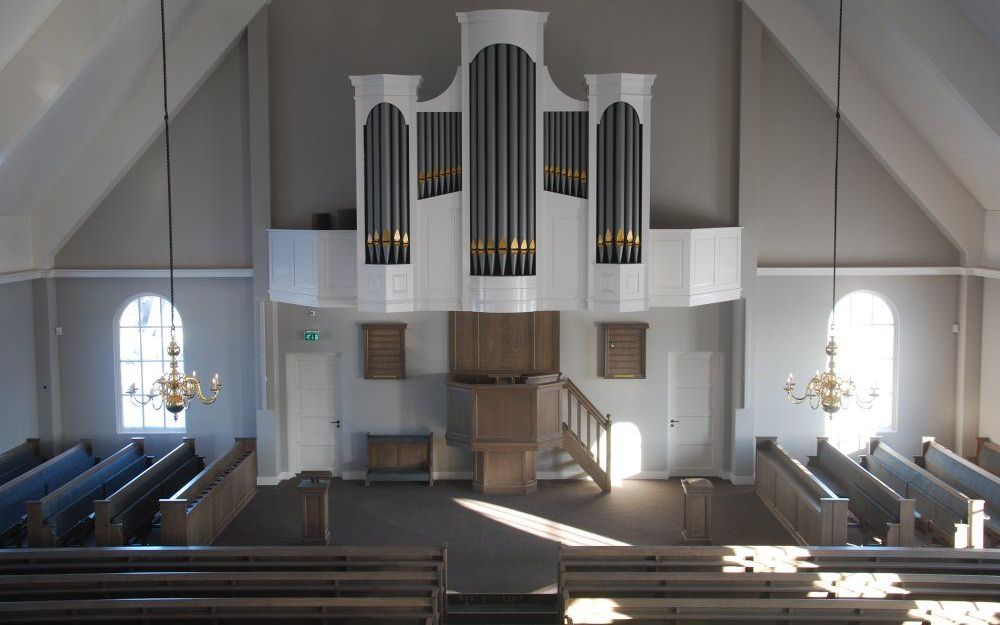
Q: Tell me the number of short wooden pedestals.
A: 2